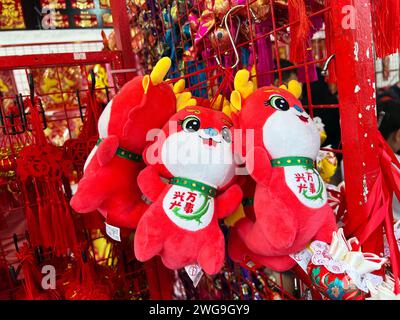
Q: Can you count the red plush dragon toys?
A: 3